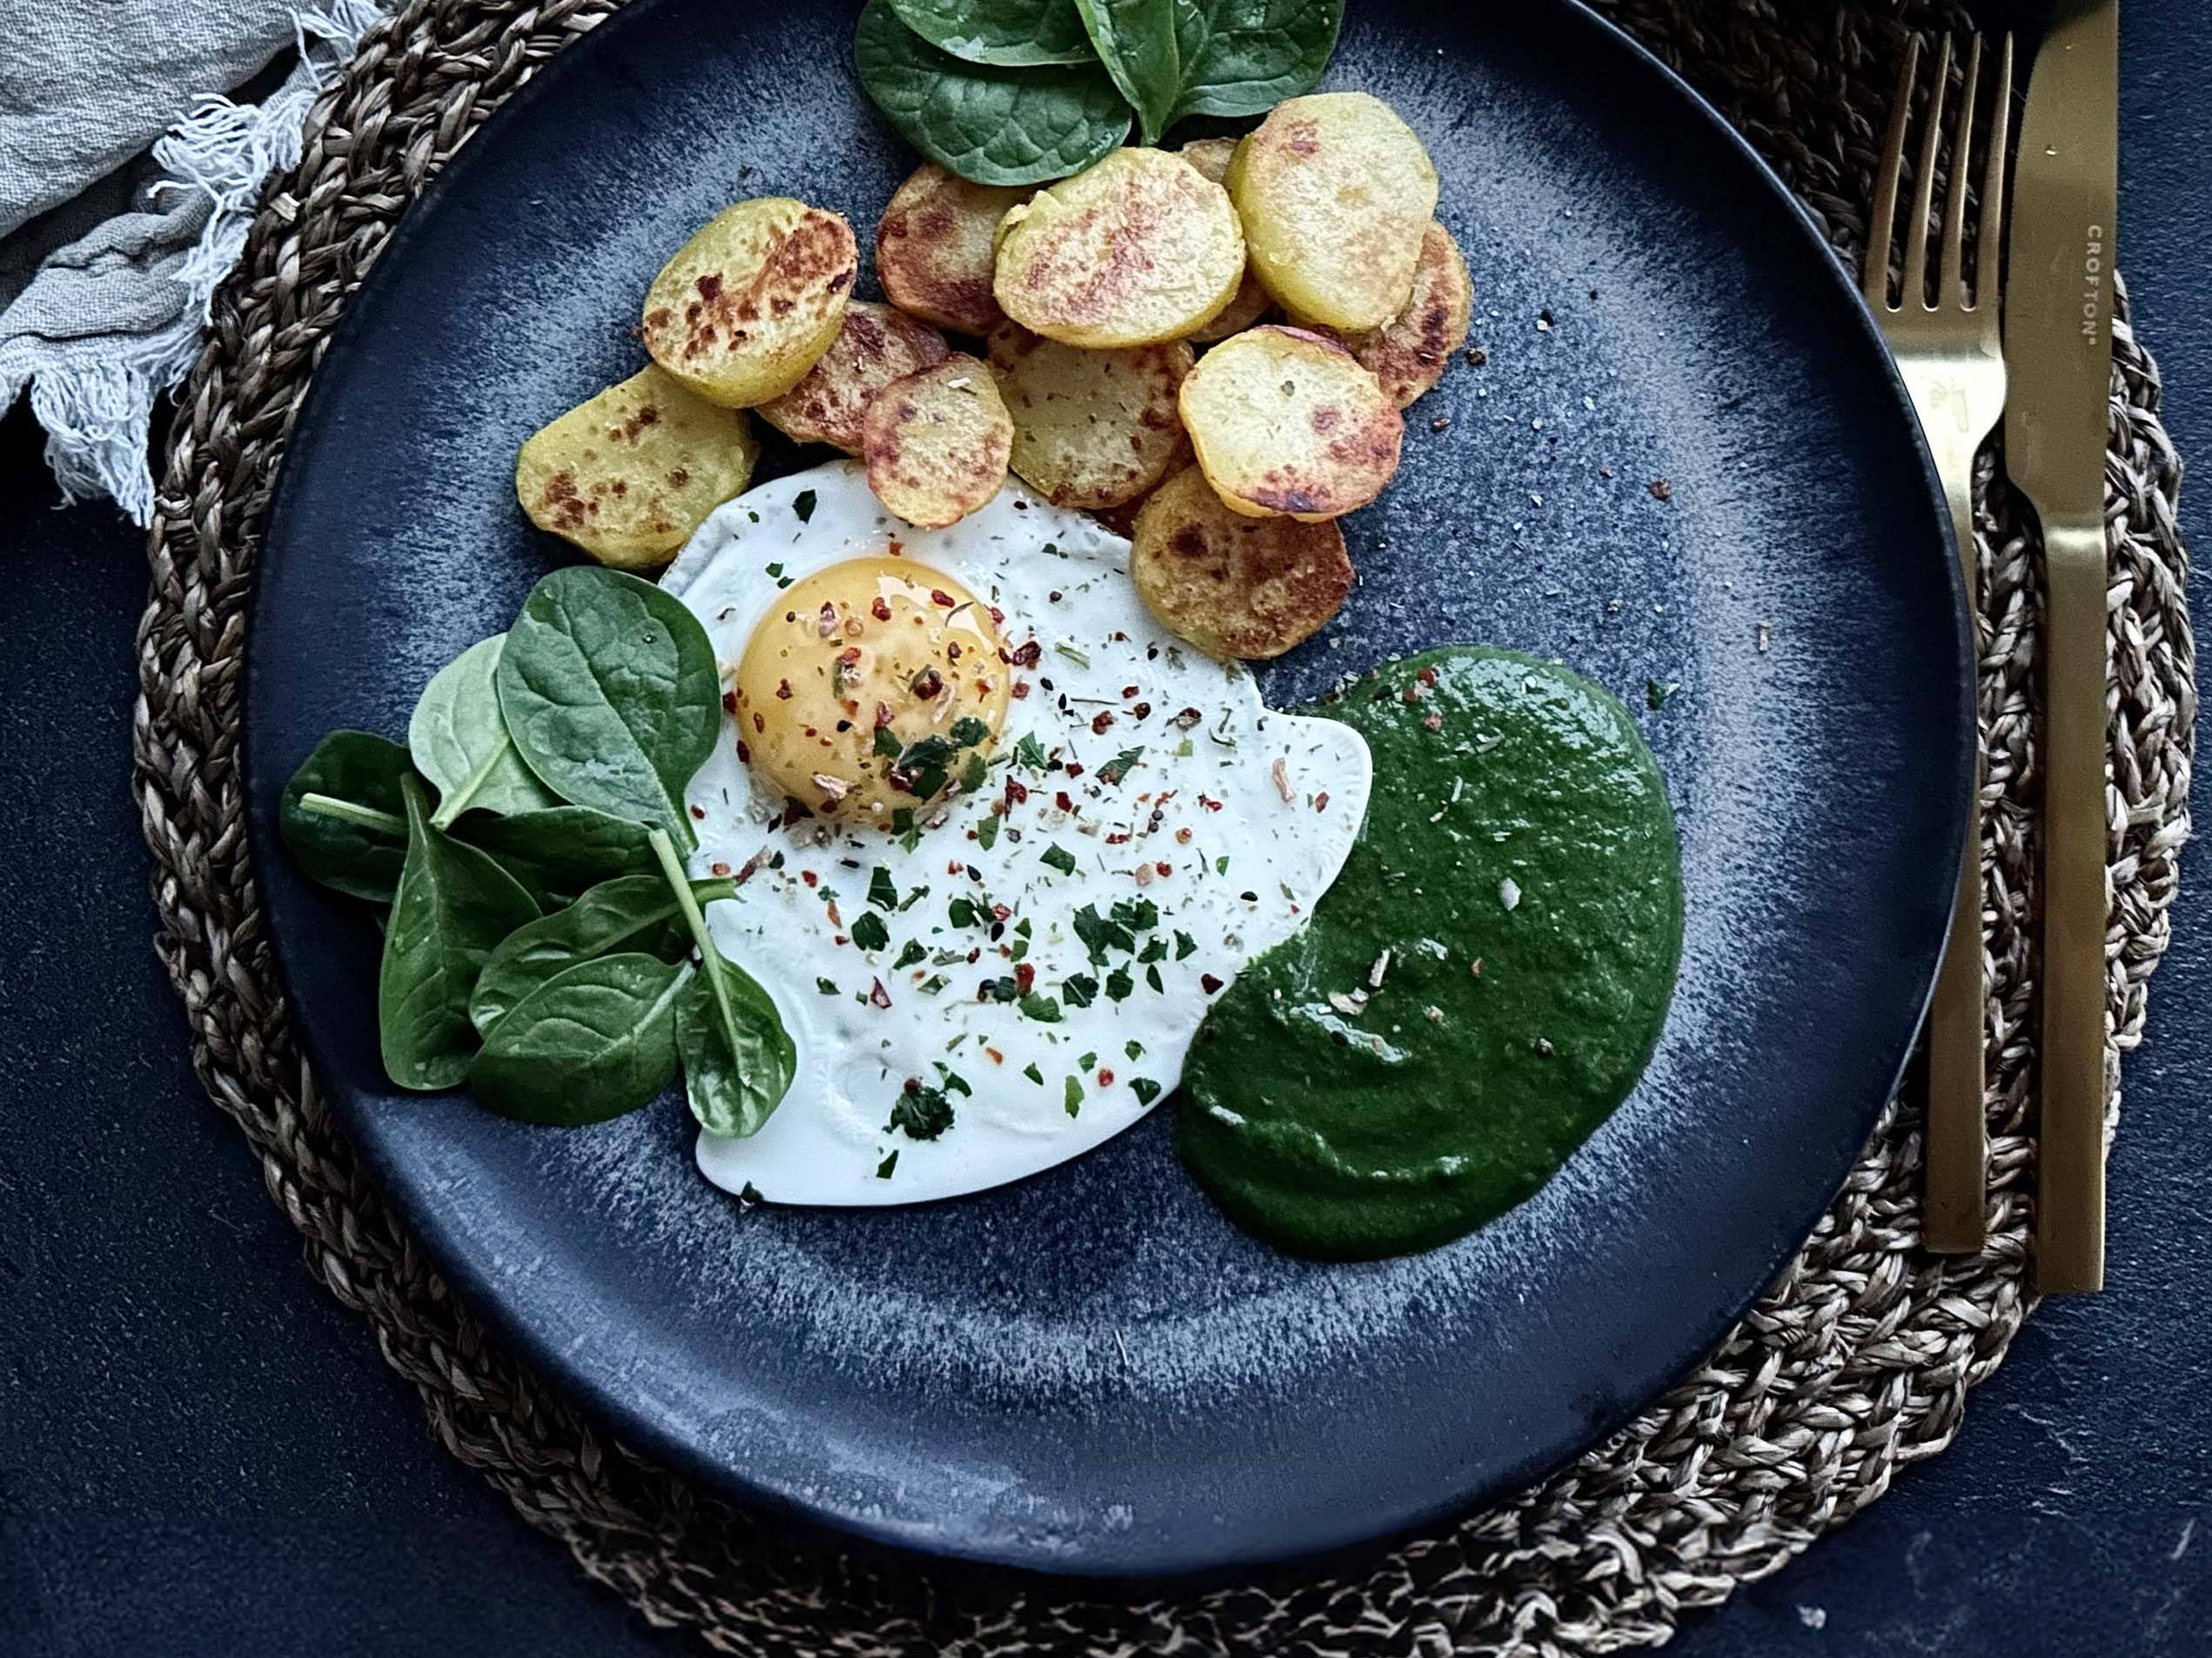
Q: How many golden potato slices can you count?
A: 12